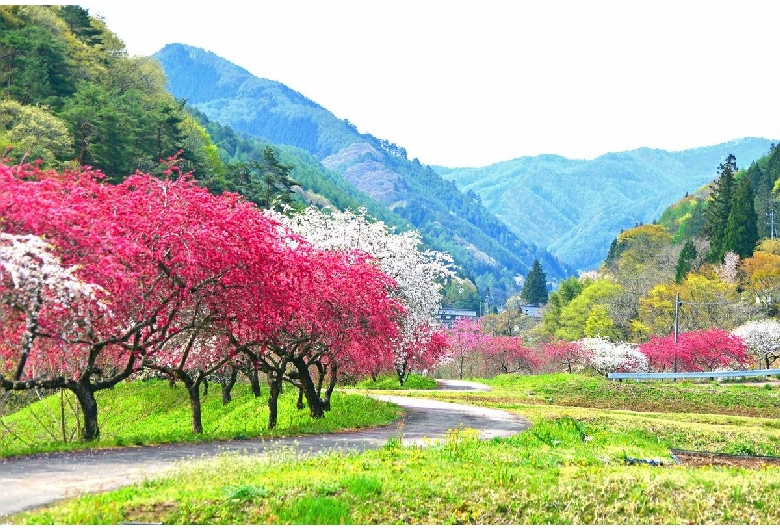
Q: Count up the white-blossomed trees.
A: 4